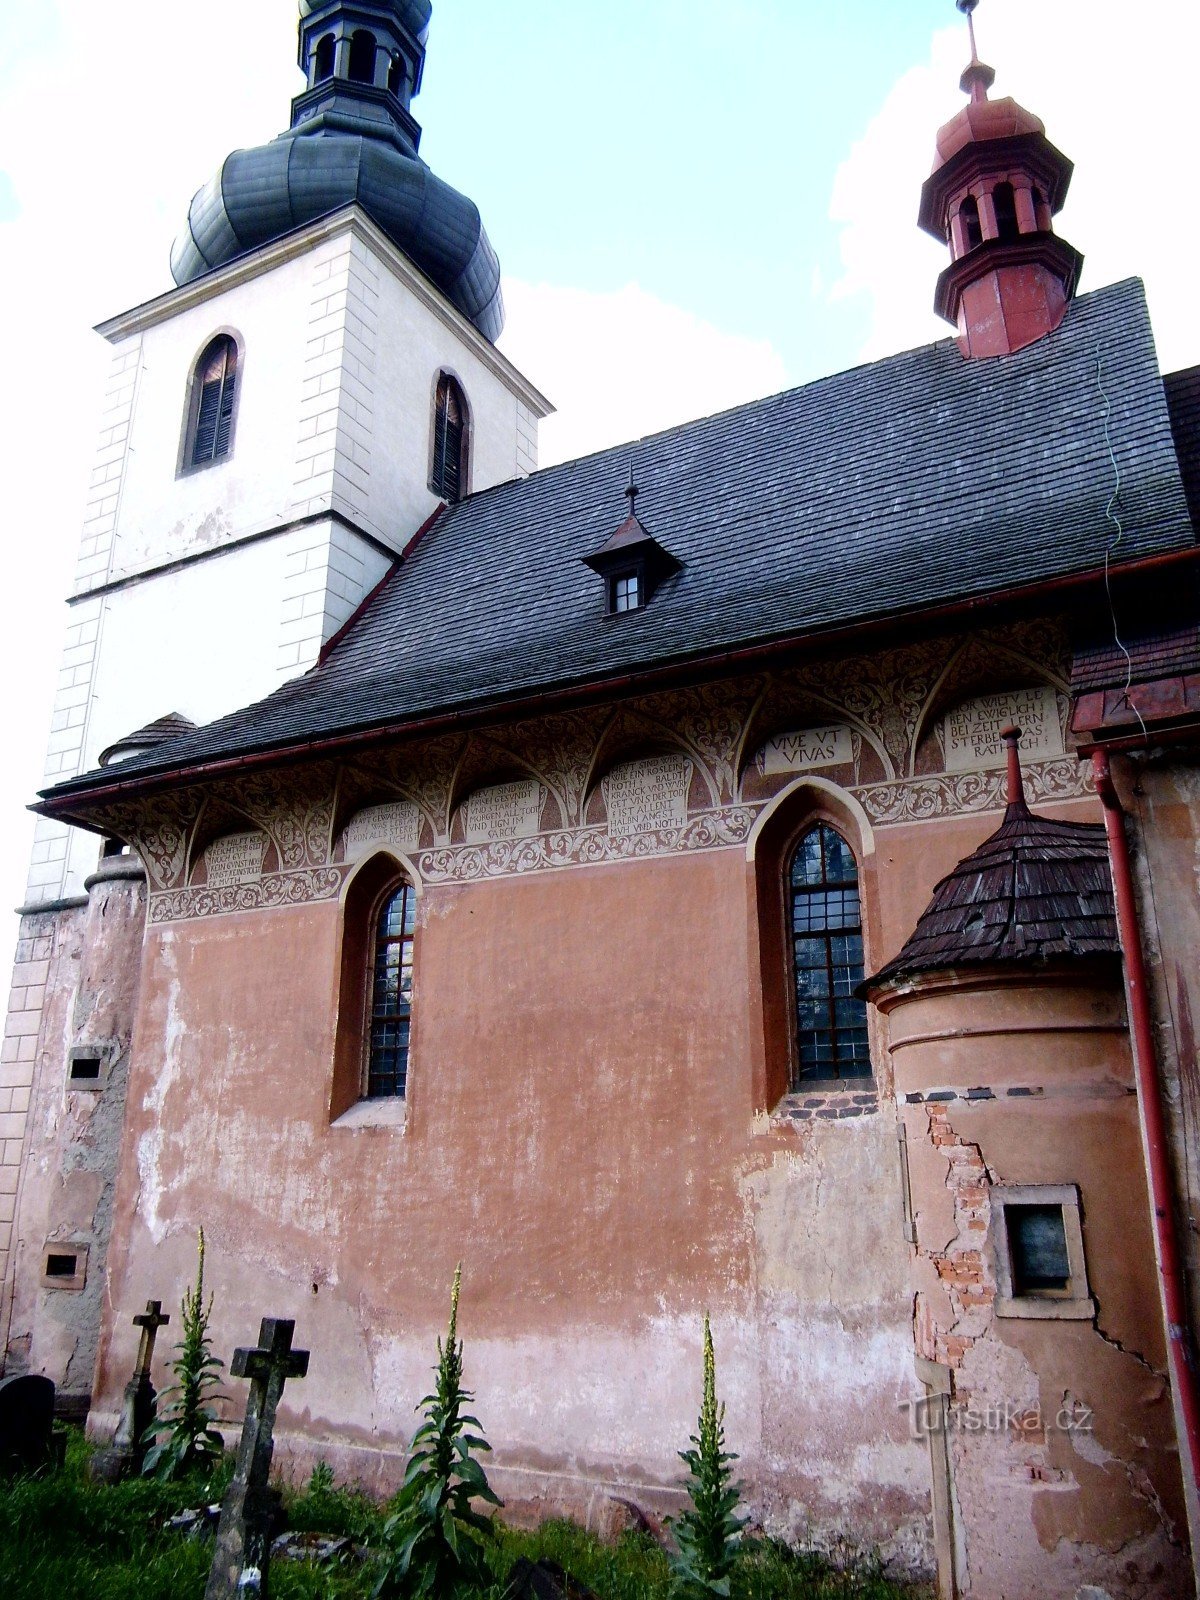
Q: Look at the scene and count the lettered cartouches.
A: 6